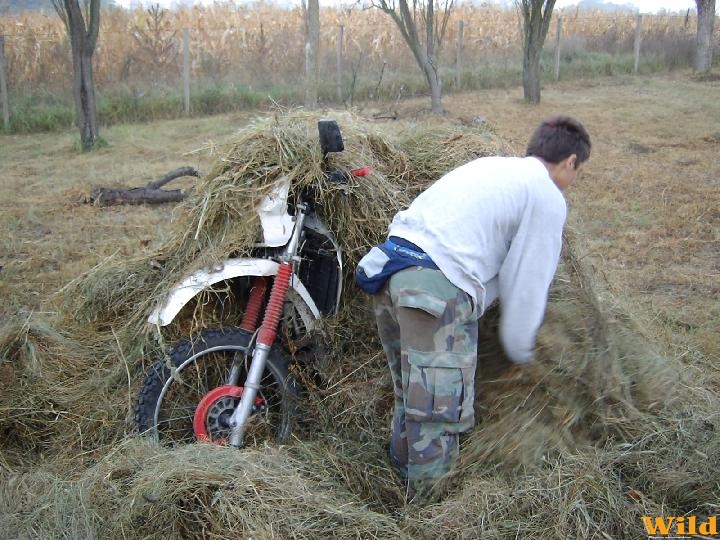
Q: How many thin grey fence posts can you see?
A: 6